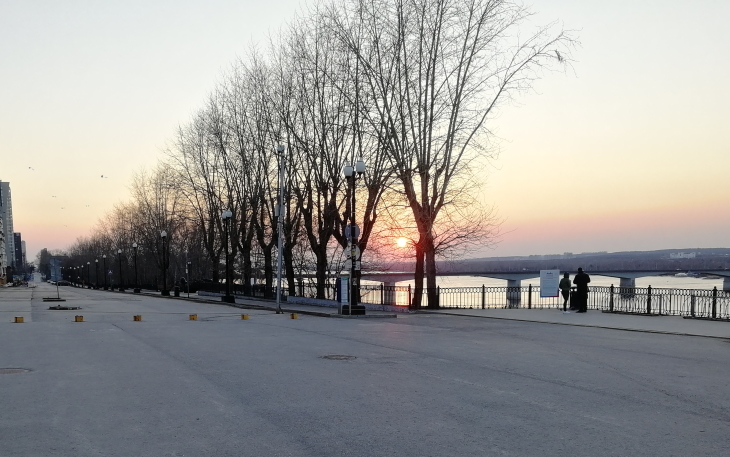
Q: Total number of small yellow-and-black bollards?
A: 6